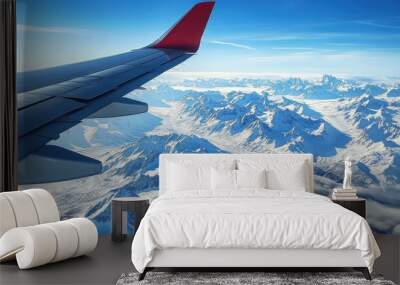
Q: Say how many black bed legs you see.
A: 2